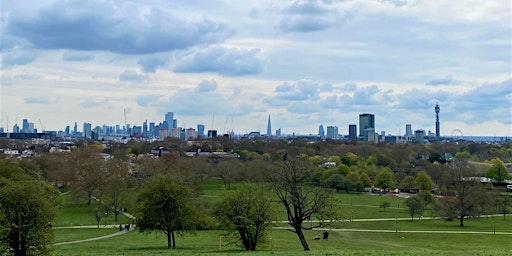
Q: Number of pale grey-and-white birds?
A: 0